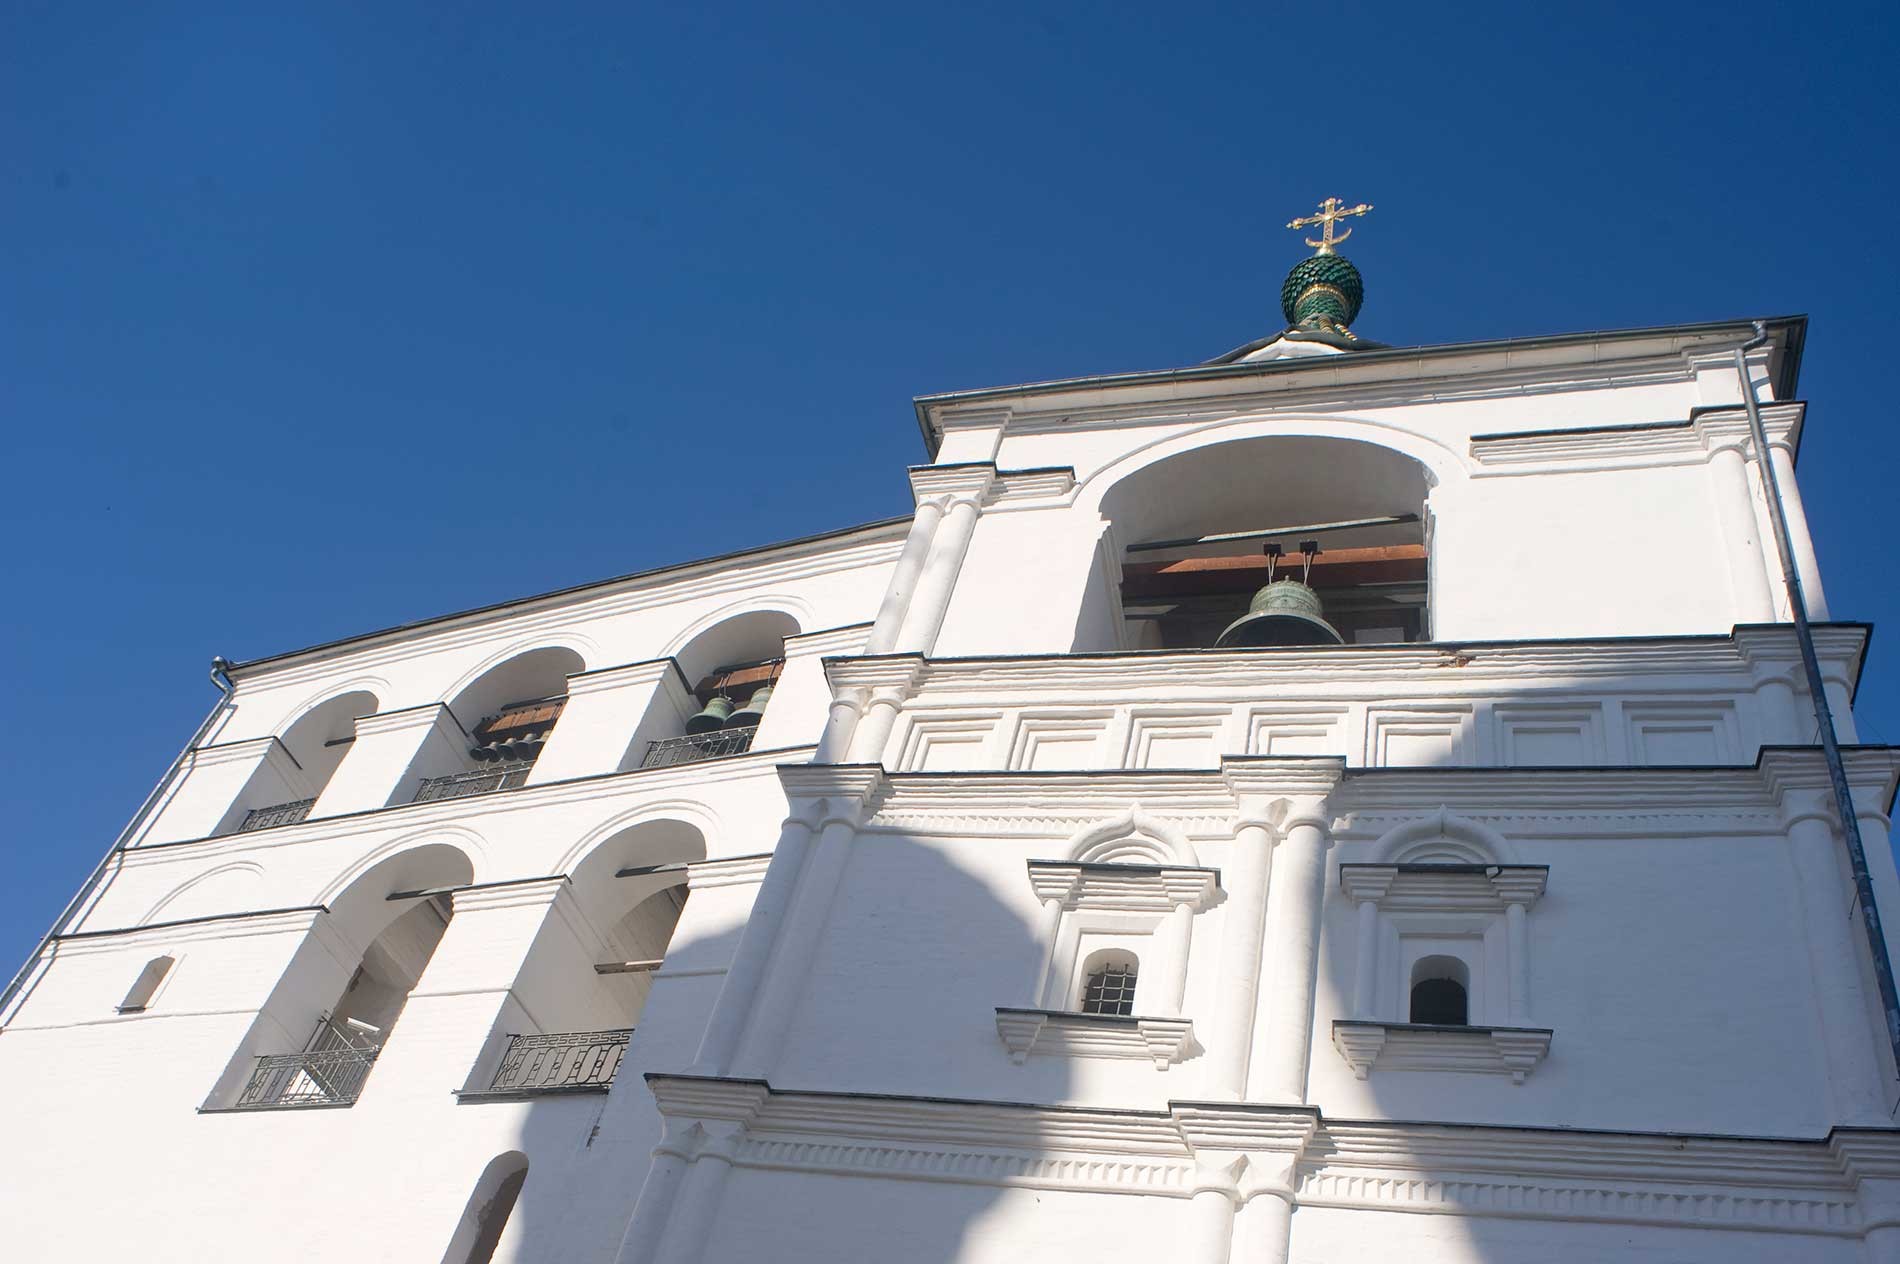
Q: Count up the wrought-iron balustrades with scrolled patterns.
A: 5